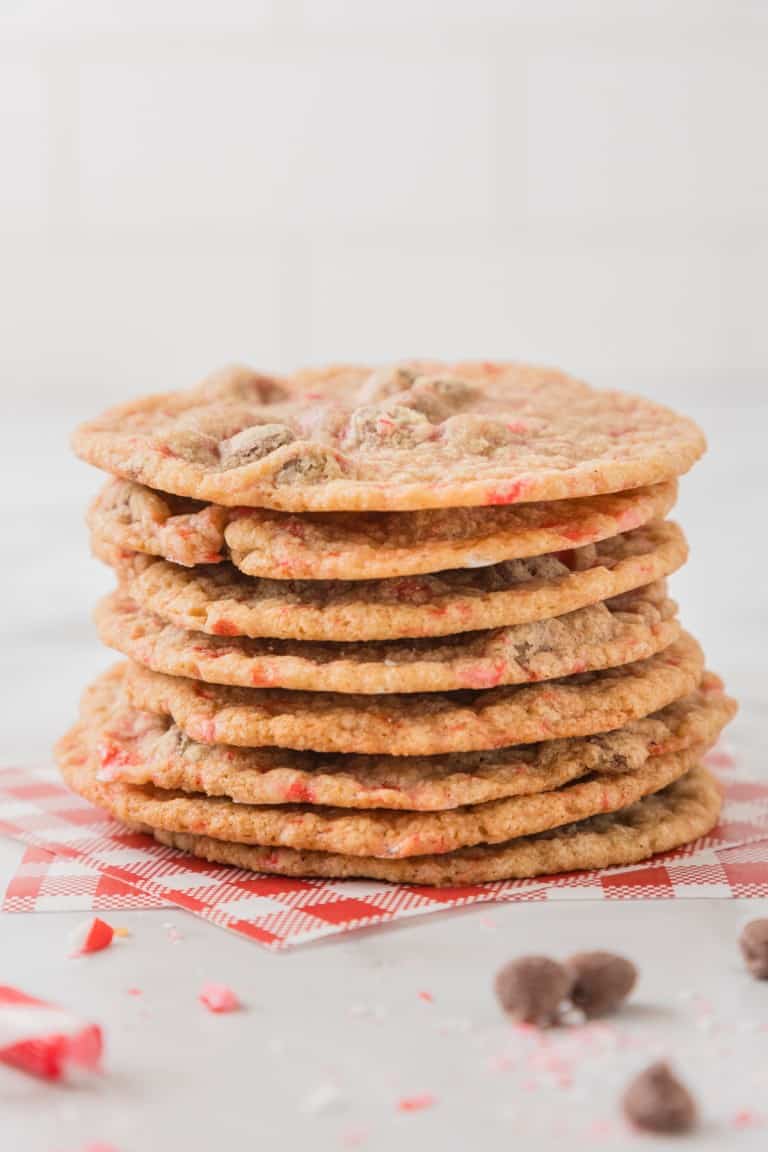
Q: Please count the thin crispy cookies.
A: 8